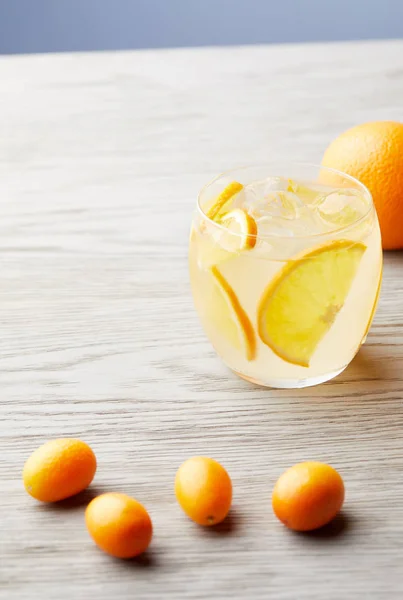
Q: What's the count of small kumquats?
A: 4